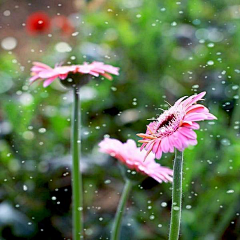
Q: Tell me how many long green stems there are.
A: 3